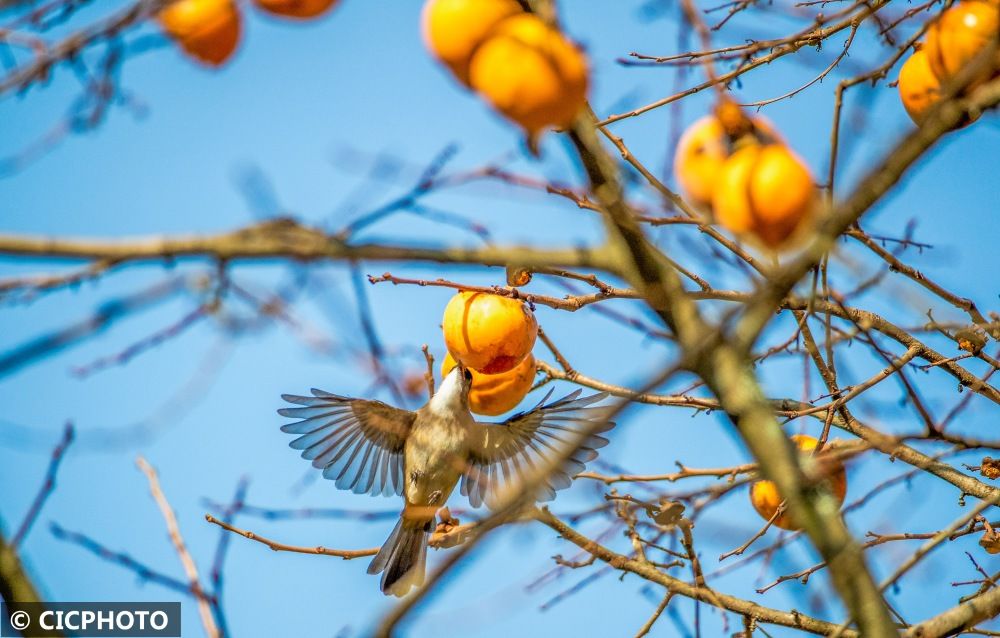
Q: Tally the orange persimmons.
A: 11